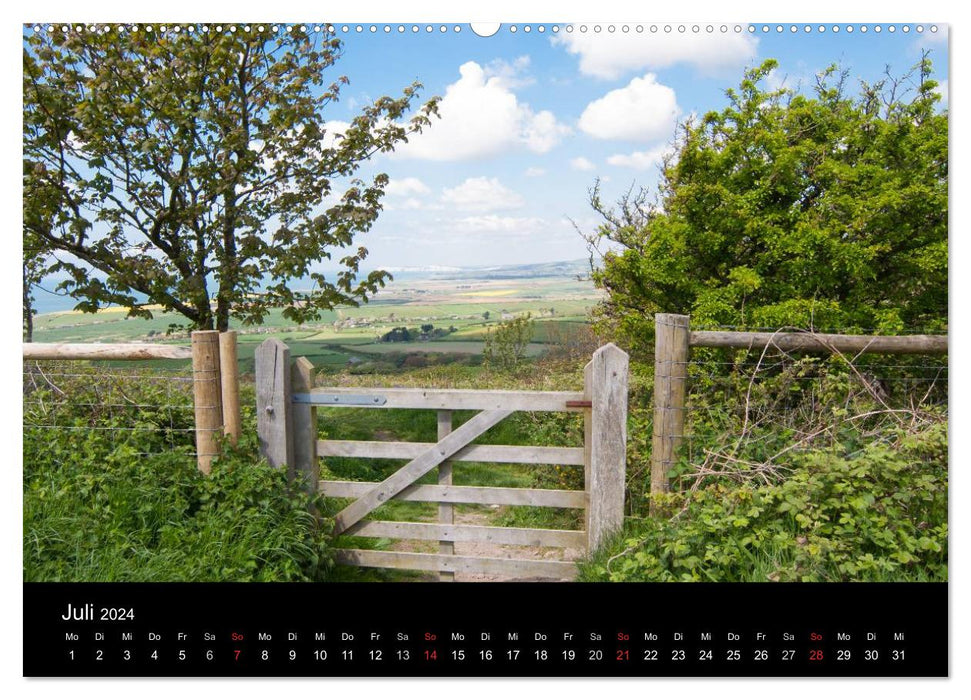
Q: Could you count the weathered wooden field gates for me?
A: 1